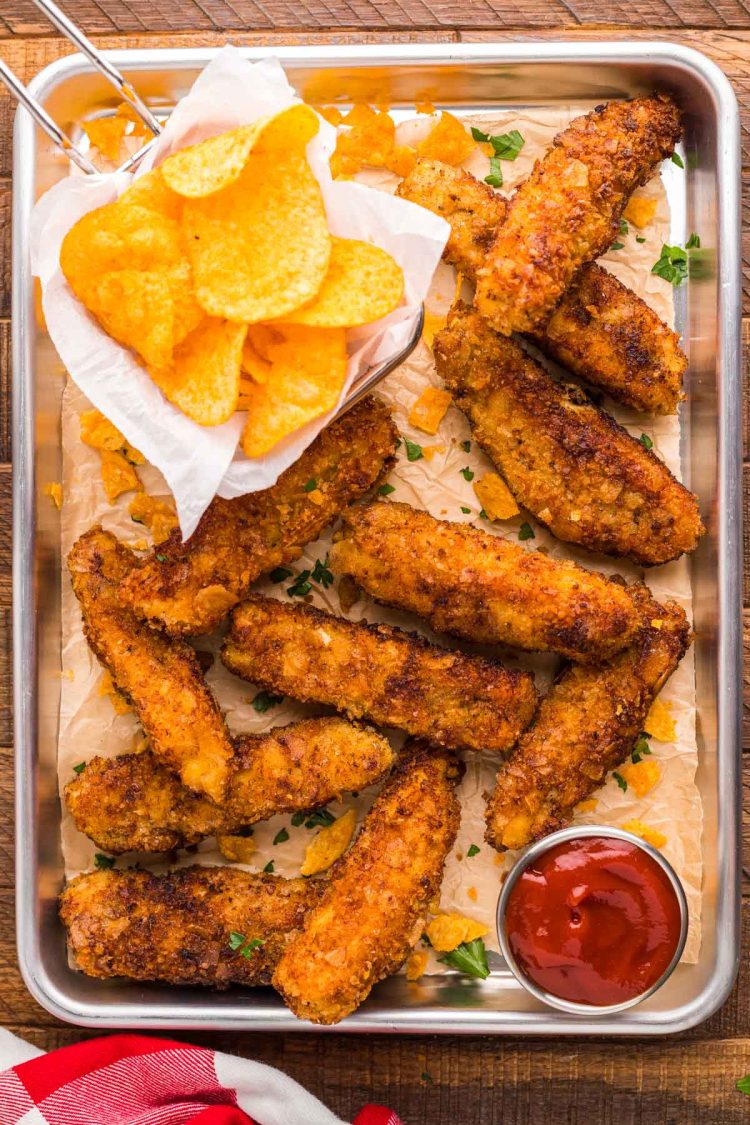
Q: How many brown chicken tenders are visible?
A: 11